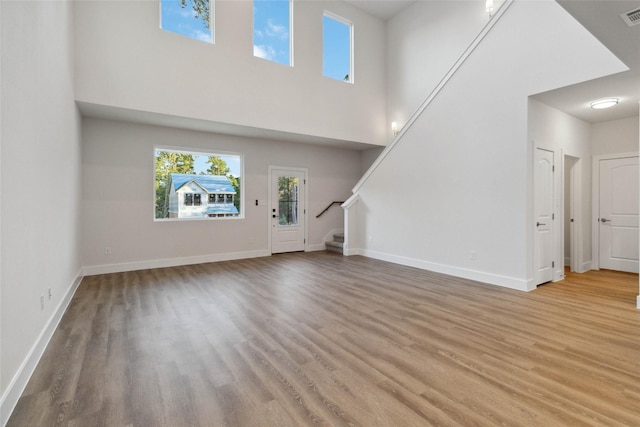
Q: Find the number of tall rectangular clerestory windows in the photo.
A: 3